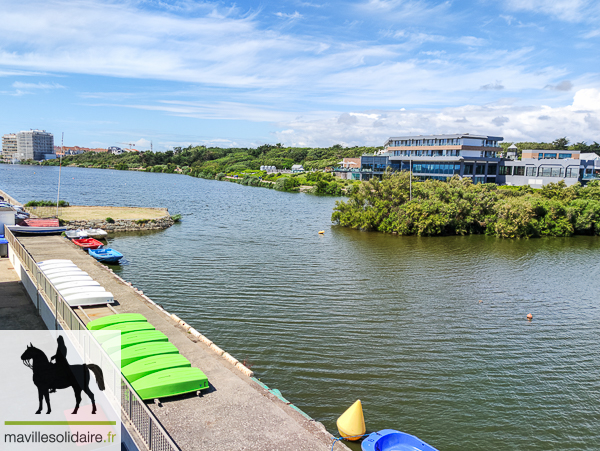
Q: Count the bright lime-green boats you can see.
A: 6